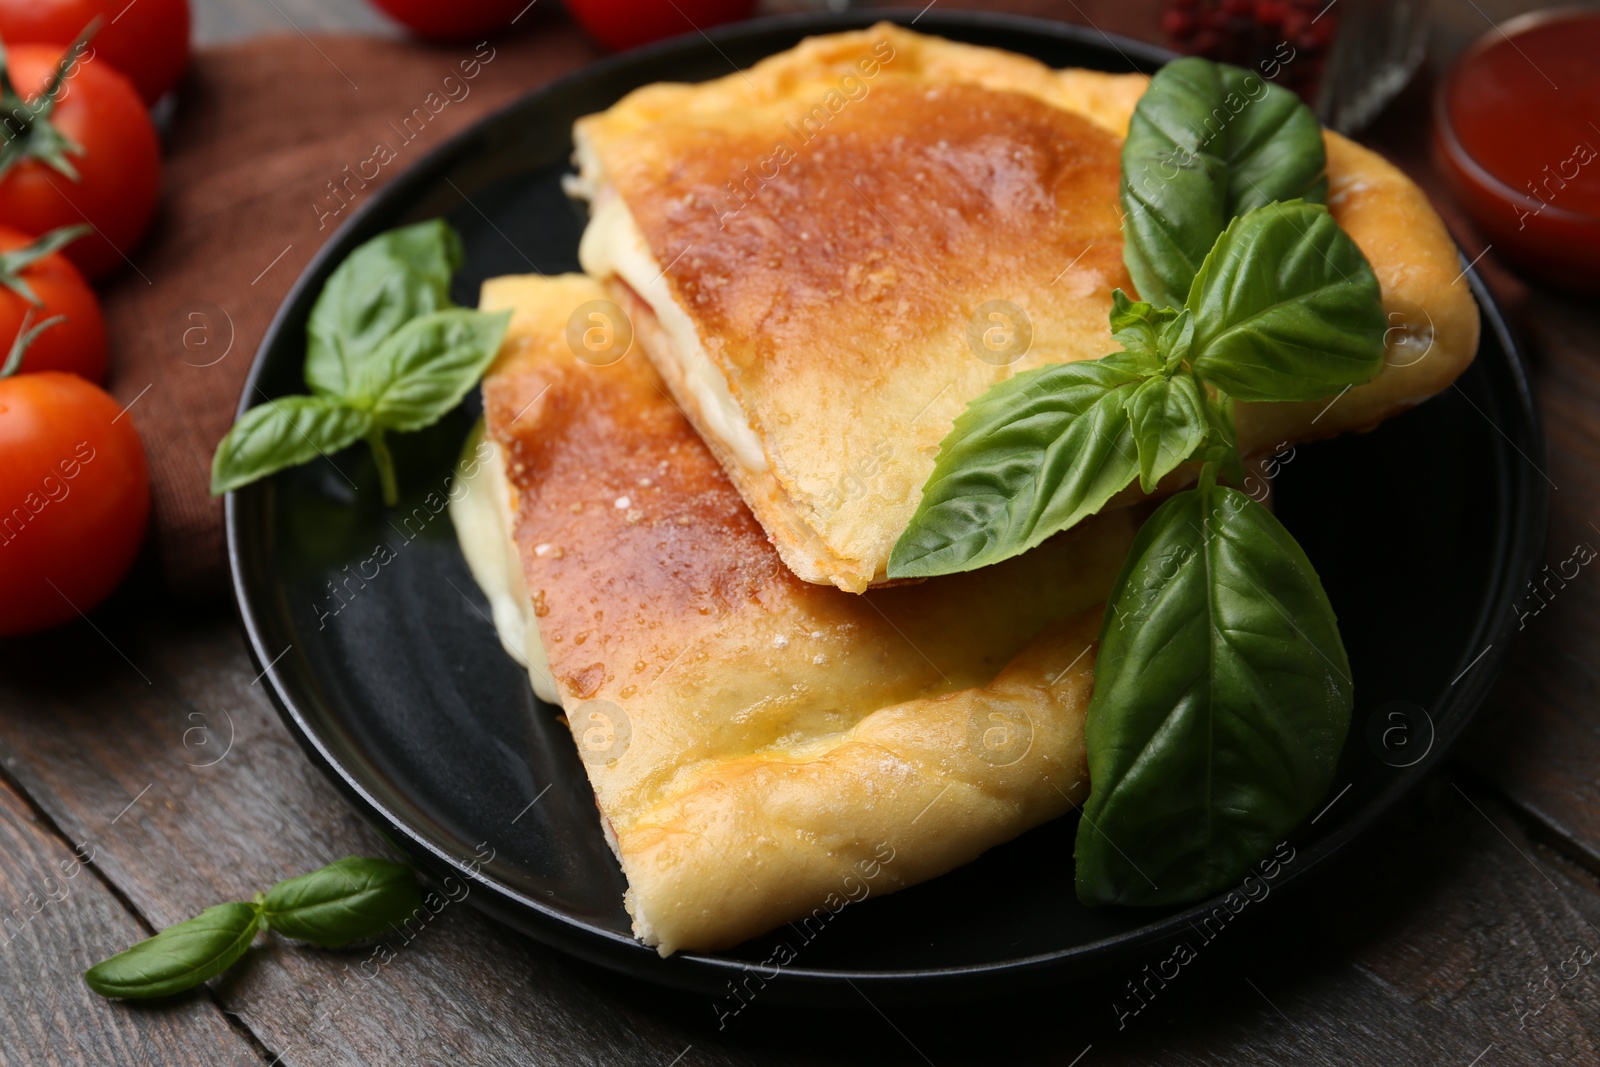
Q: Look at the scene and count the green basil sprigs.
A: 3